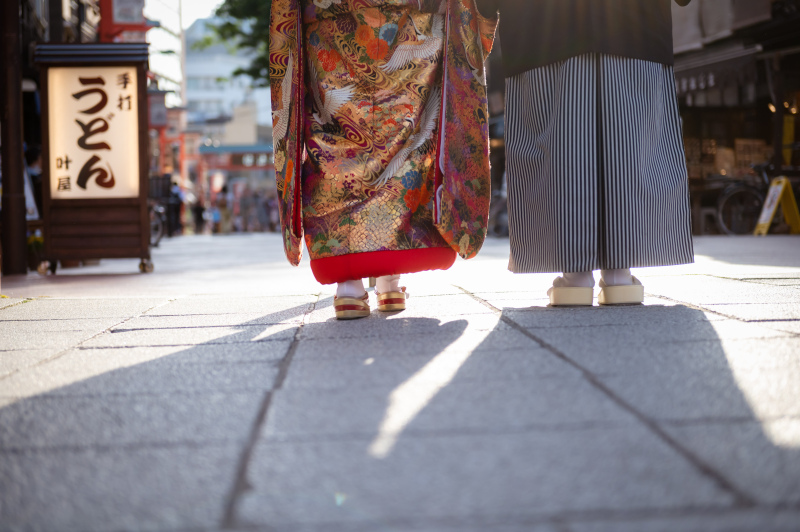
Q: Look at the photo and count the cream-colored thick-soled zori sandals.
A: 2